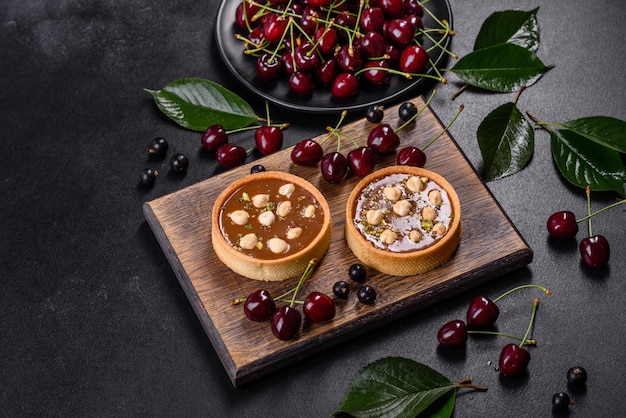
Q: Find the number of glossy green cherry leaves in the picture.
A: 8